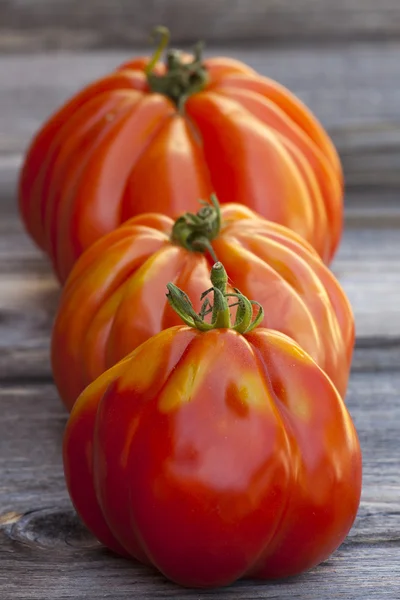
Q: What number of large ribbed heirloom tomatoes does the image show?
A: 3